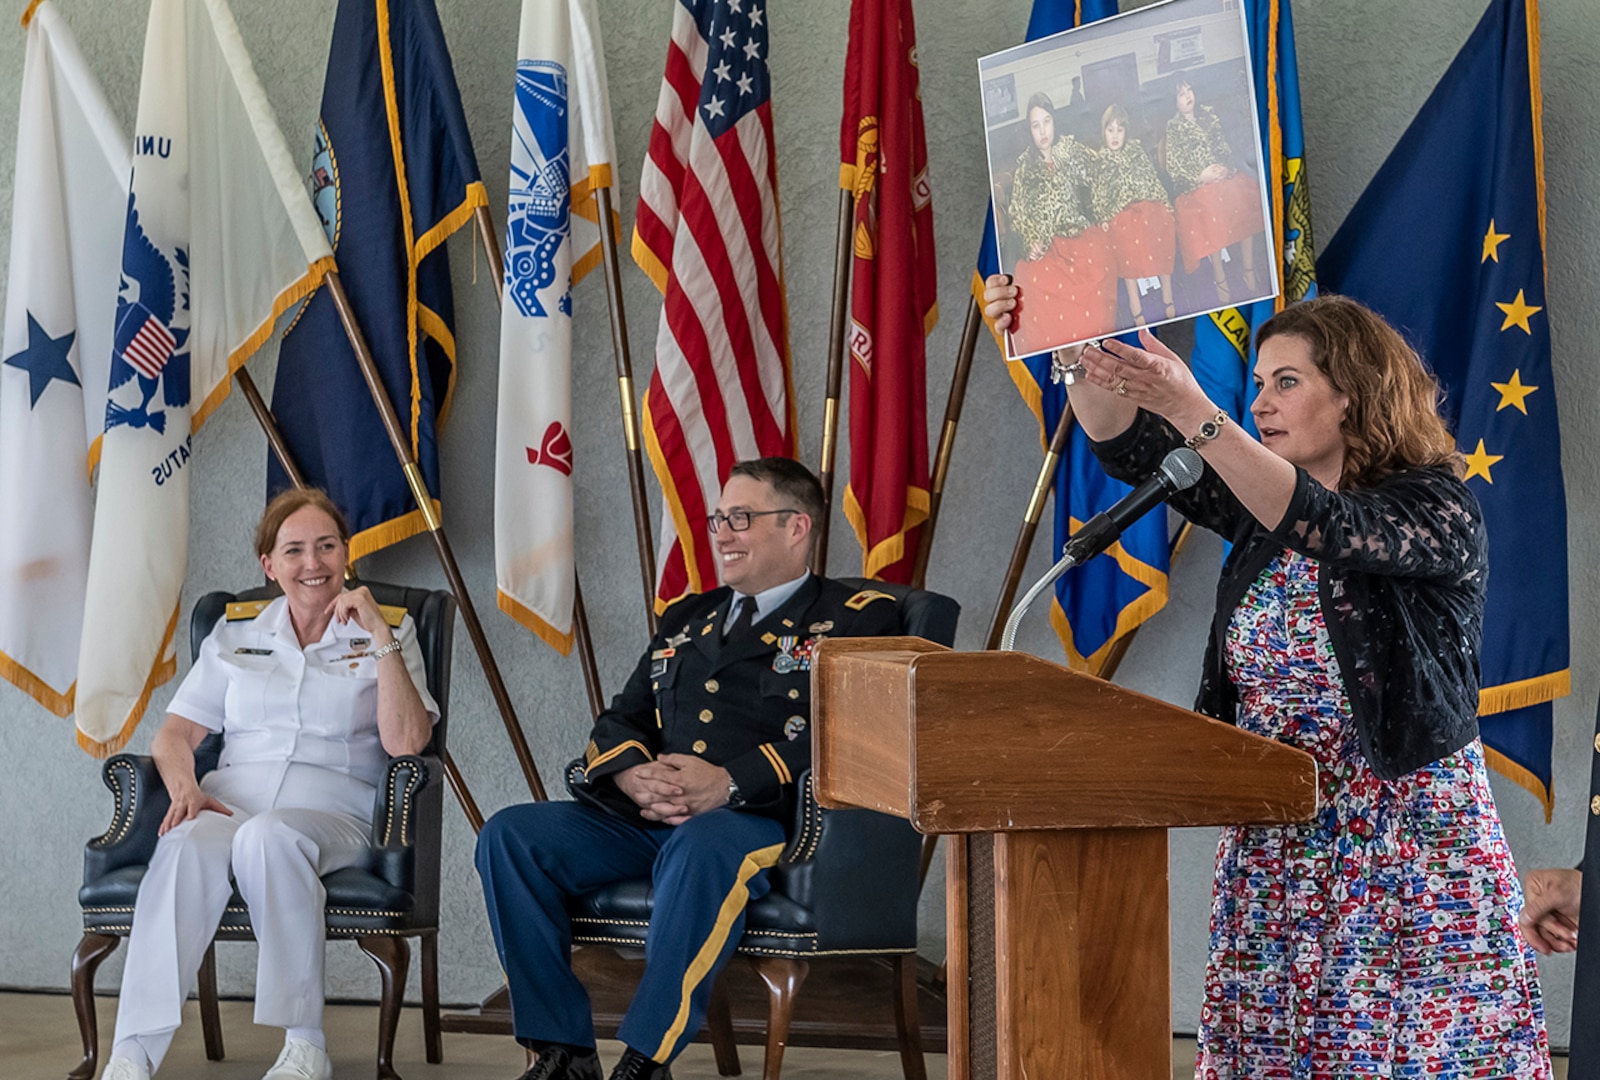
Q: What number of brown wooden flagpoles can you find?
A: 8